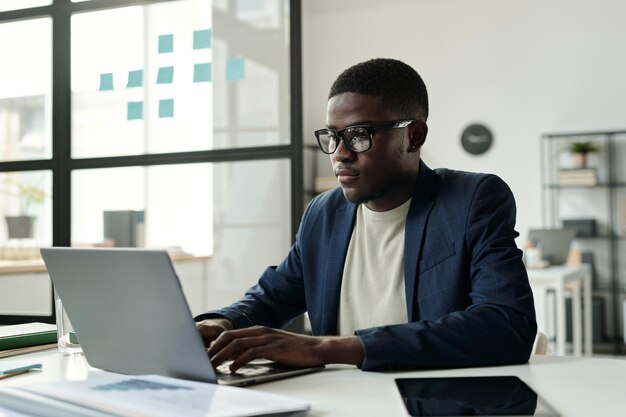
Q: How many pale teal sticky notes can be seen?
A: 9